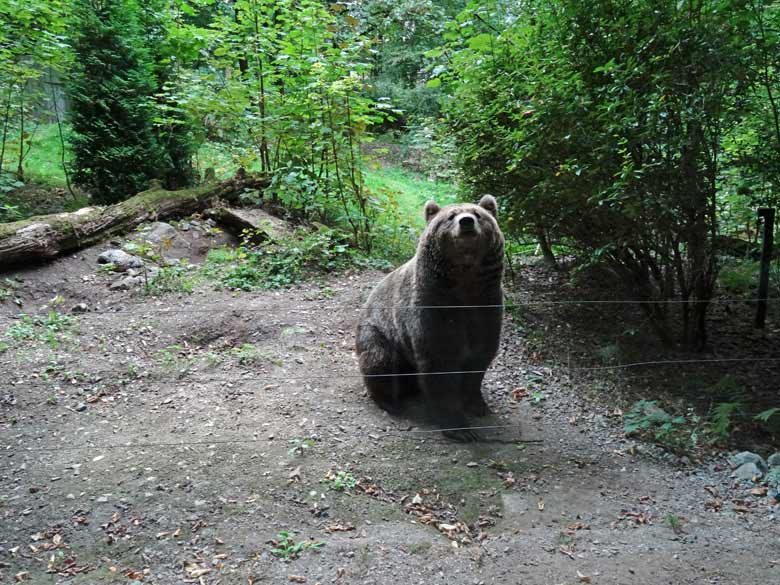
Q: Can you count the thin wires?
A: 3